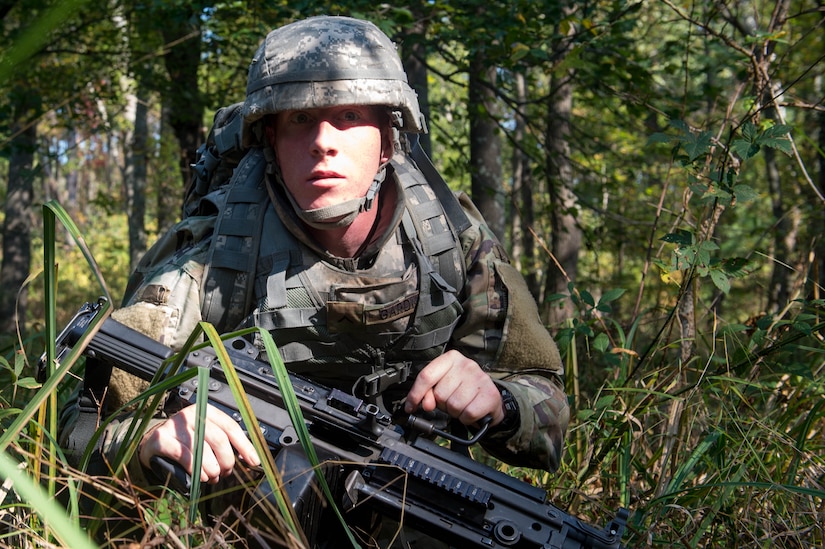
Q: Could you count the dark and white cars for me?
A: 0